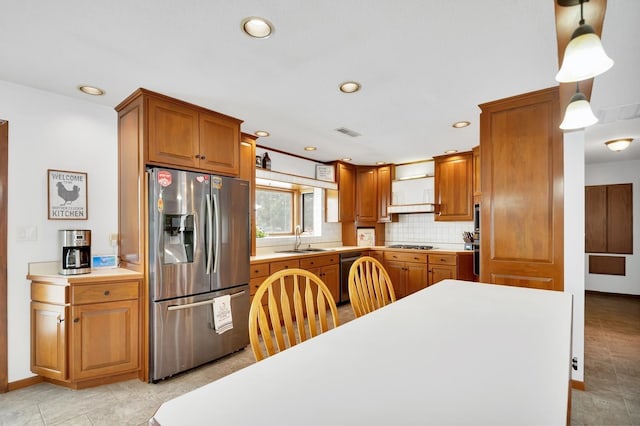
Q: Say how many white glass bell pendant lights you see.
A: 2